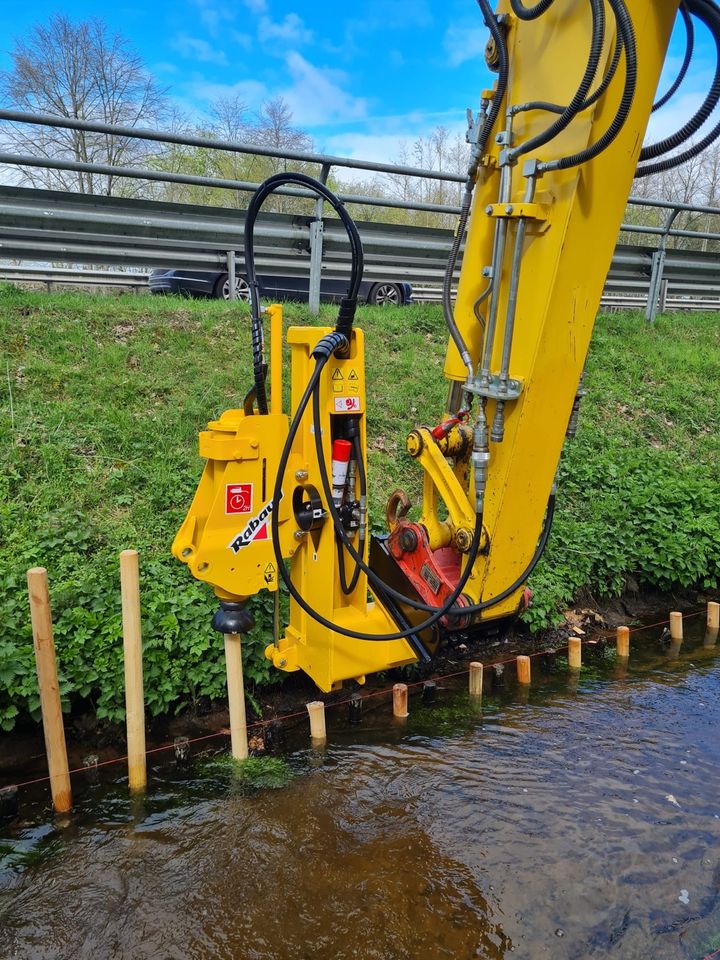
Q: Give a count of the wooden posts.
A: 11